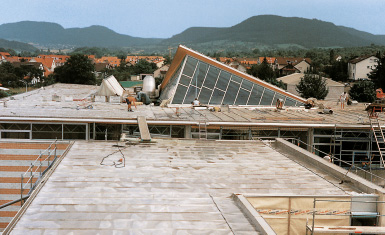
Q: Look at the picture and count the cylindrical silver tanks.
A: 1